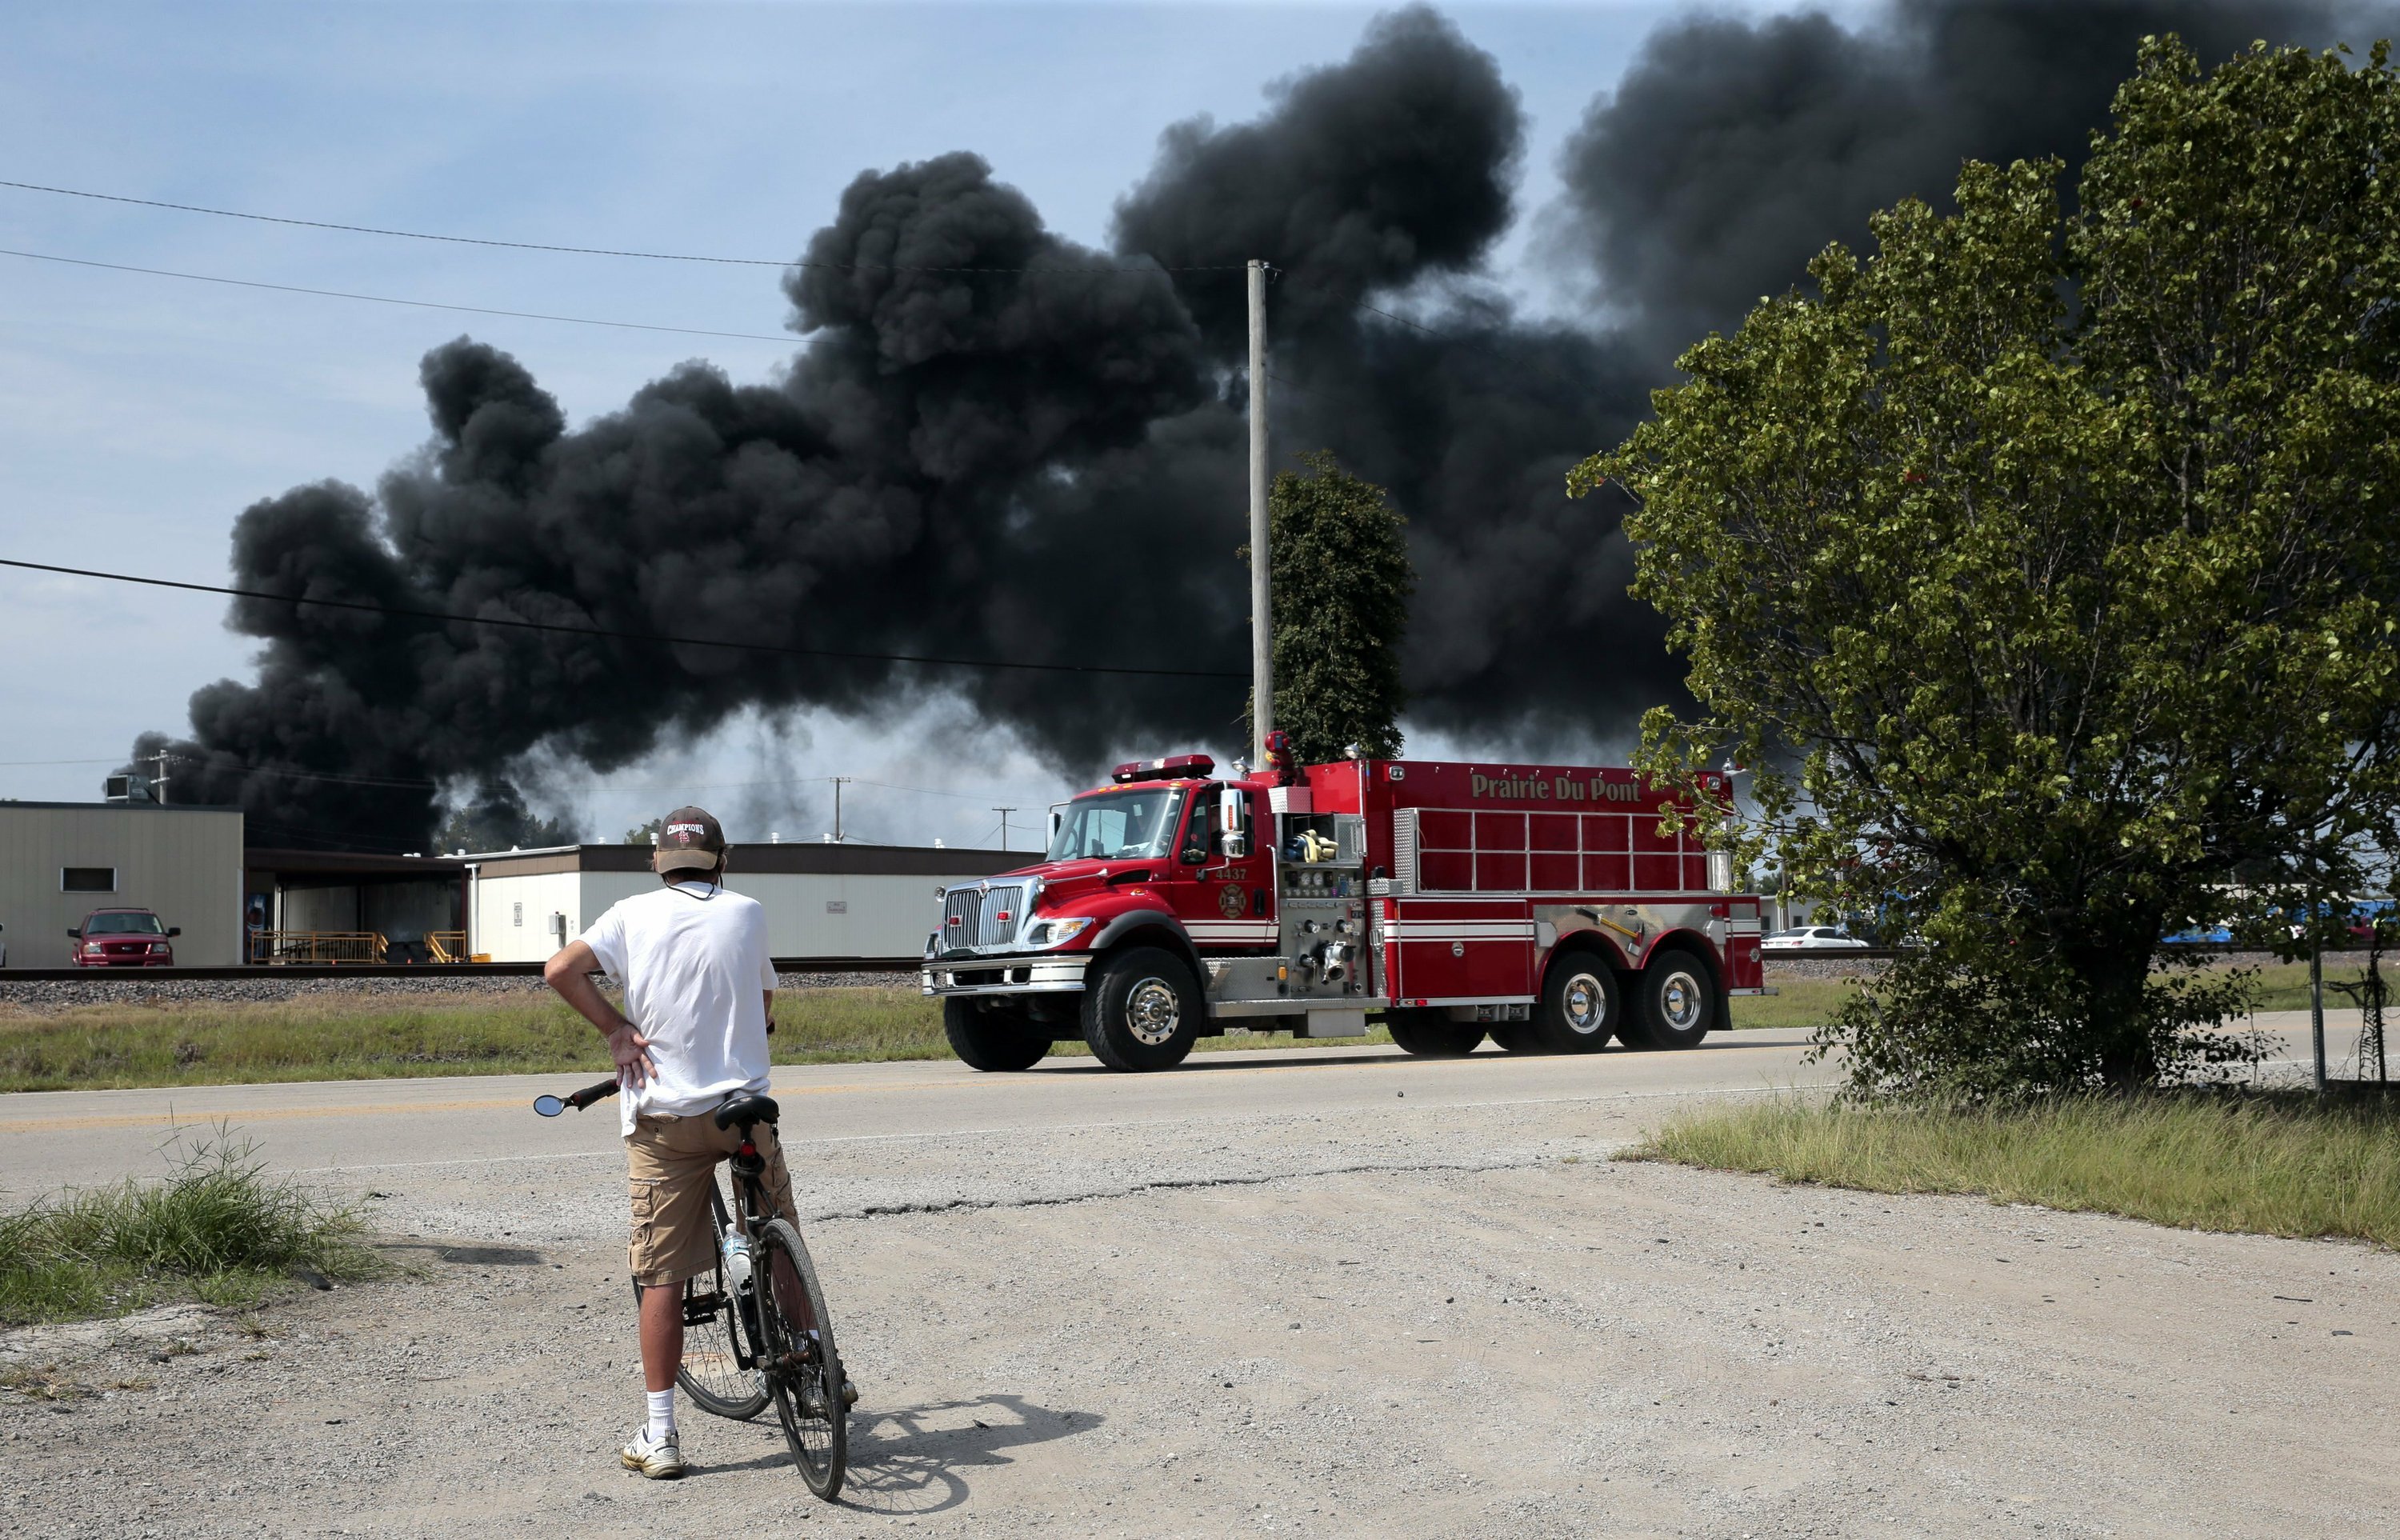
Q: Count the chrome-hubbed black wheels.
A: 3